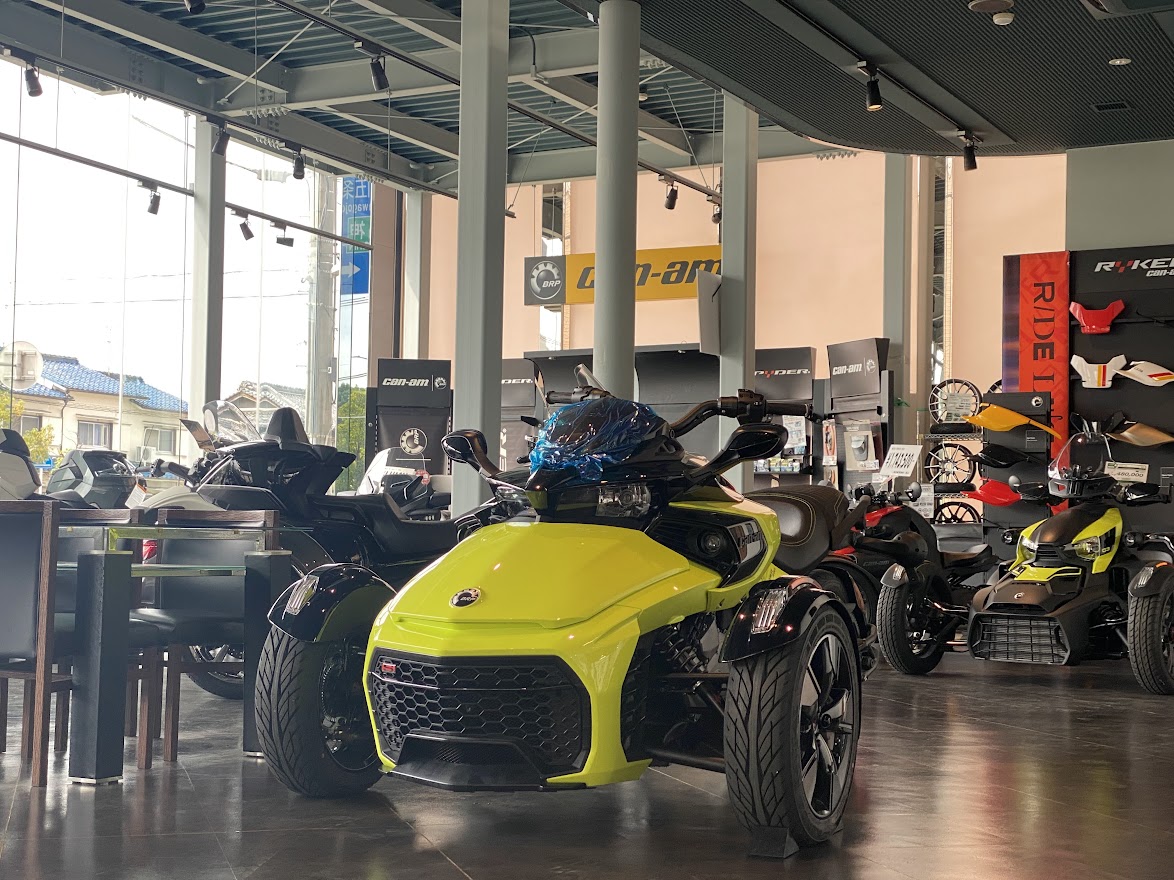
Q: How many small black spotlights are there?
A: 12